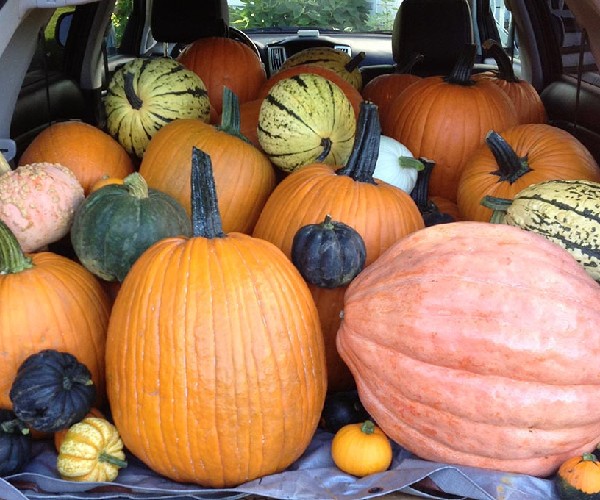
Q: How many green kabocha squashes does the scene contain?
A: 1